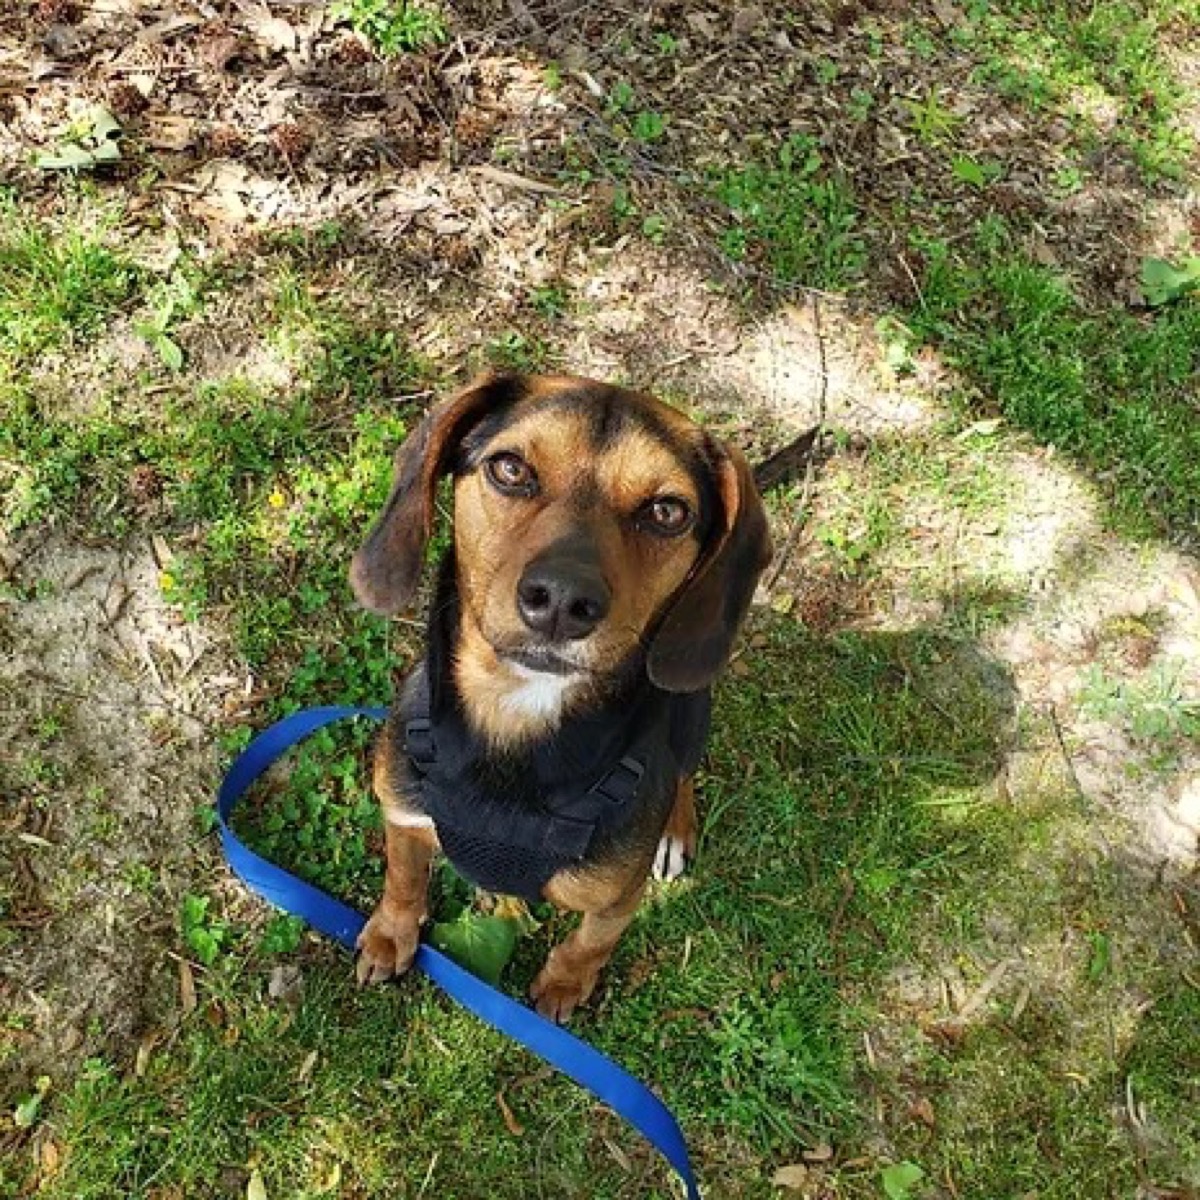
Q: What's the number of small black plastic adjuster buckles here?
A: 2